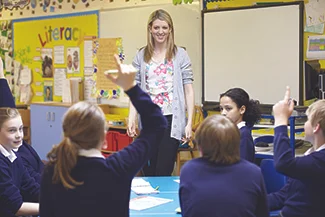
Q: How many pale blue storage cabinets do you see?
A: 1